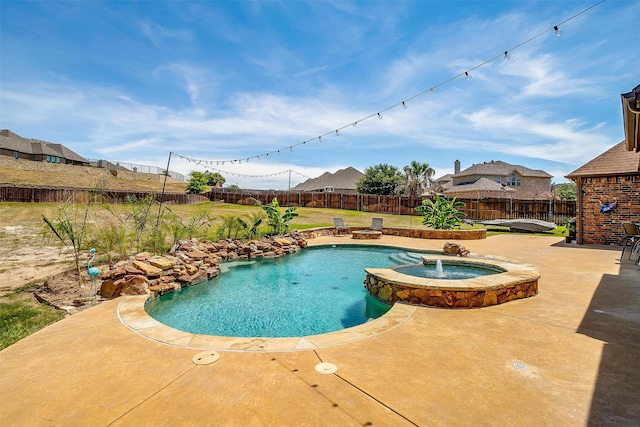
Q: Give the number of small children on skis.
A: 0